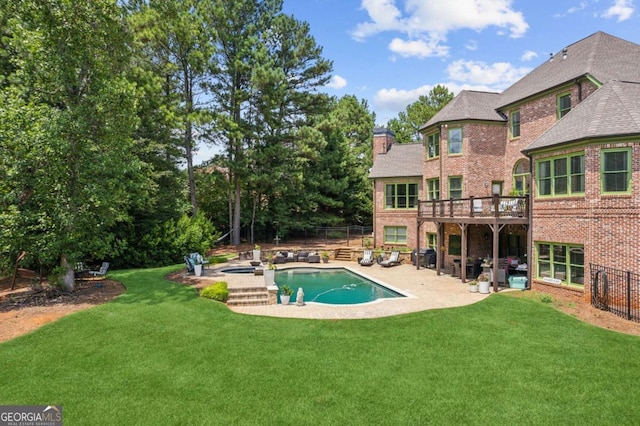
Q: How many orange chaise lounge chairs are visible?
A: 0